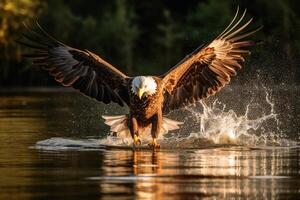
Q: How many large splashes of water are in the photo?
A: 1